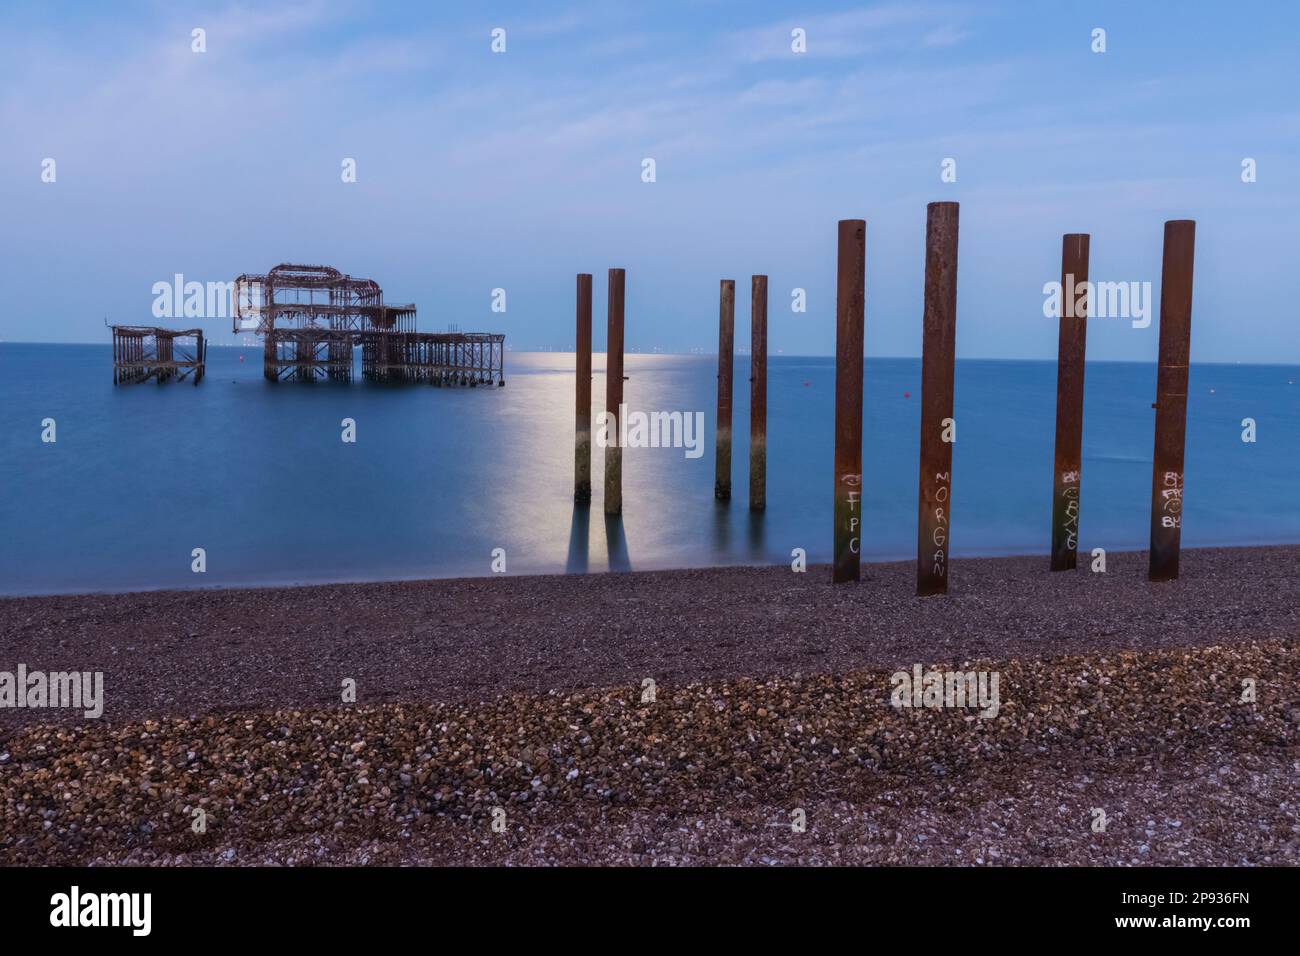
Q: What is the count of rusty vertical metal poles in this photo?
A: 8